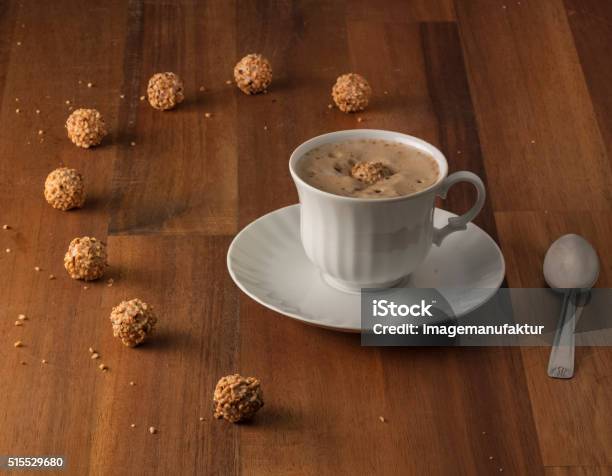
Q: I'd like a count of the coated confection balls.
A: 9